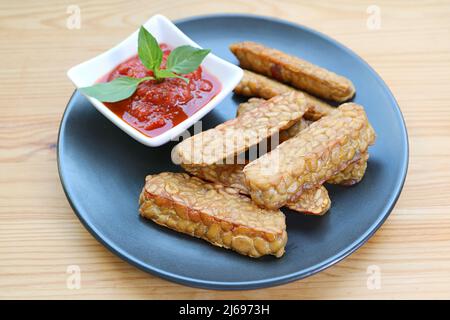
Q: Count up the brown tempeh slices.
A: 7